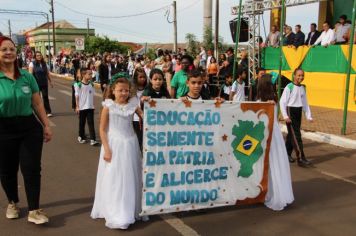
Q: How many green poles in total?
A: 3